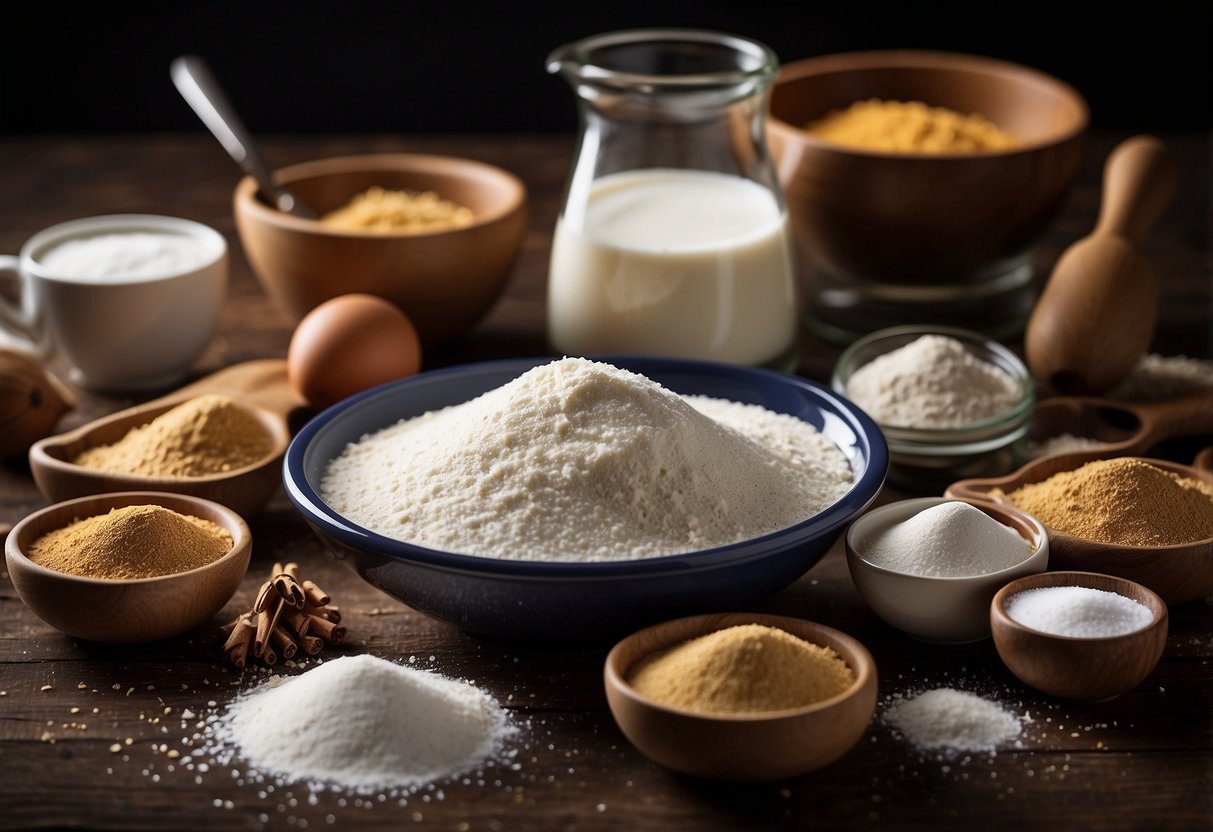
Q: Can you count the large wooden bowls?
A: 2